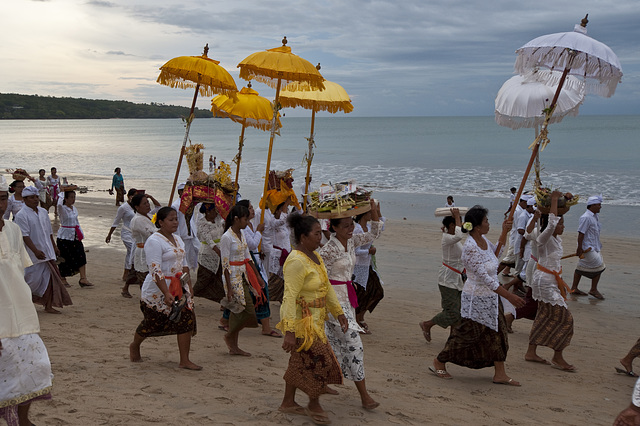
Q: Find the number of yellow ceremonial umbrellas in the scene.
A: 4